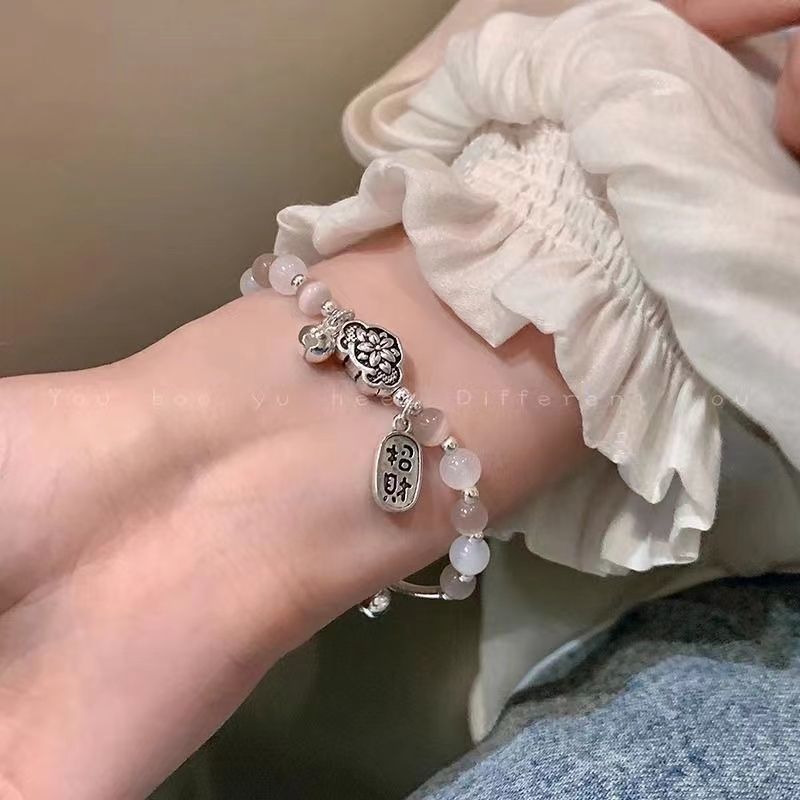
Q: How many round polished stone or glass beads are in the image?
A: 9